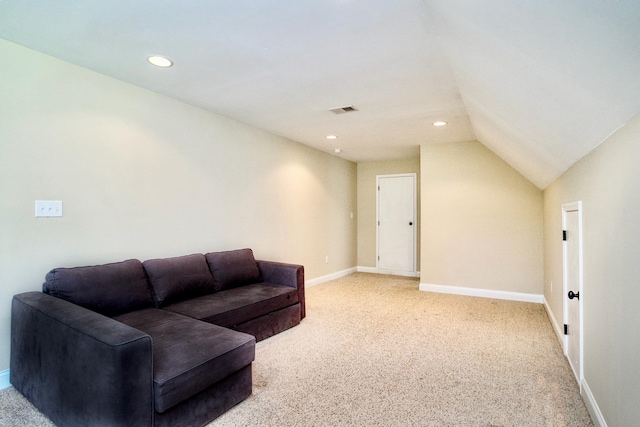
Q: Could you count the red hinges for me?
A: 0